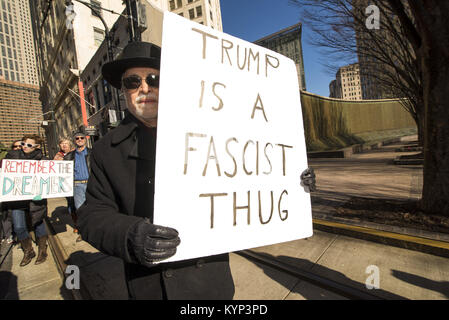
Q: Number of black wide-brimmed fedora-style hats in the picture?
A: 1